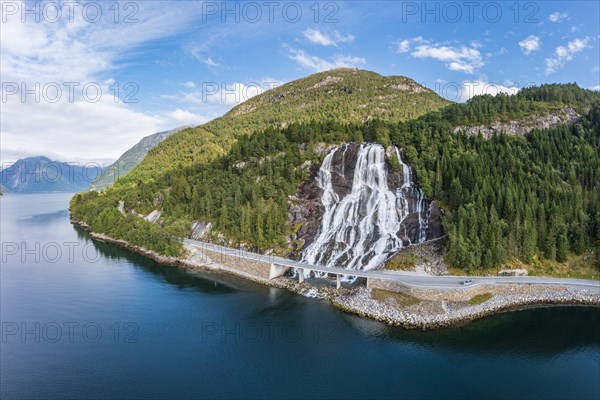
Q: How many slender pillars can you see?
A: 2